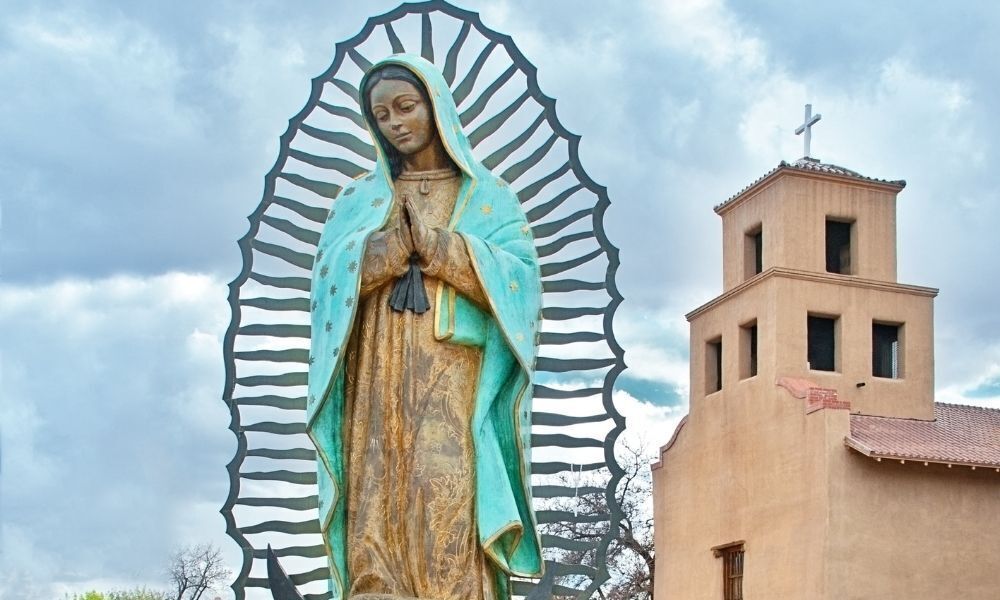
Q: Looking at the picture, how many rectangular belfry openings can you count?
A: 6